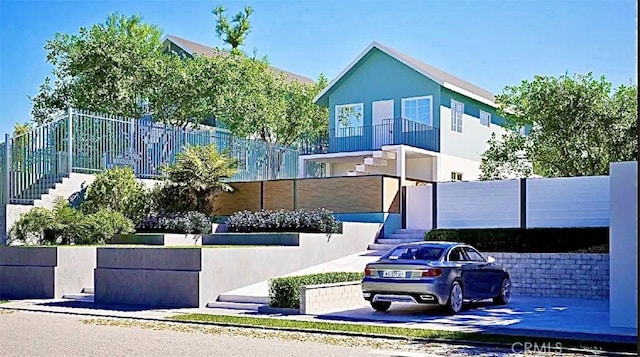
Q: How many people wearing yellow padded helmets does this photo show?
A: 0